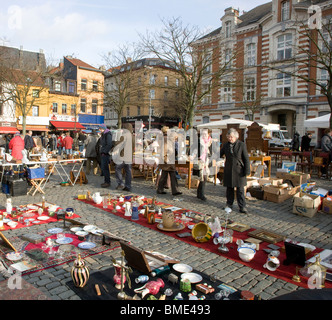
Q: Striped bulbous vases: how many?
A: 1